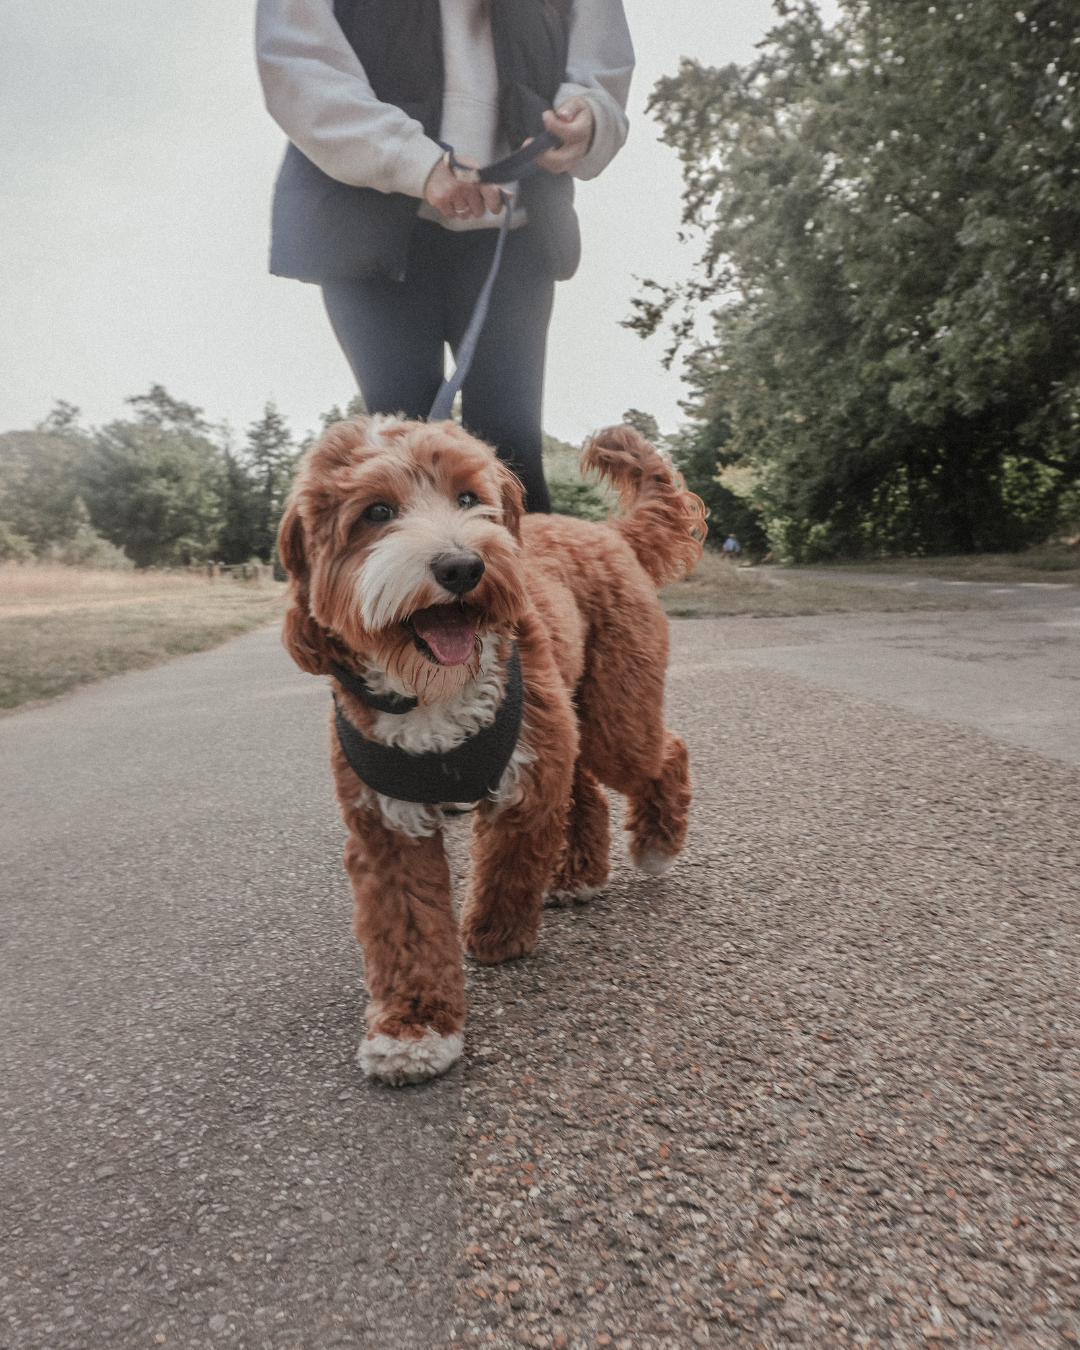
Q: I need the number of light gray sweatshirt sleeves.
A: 2